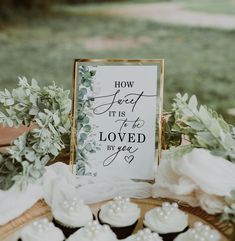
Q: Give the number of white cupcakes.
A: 7